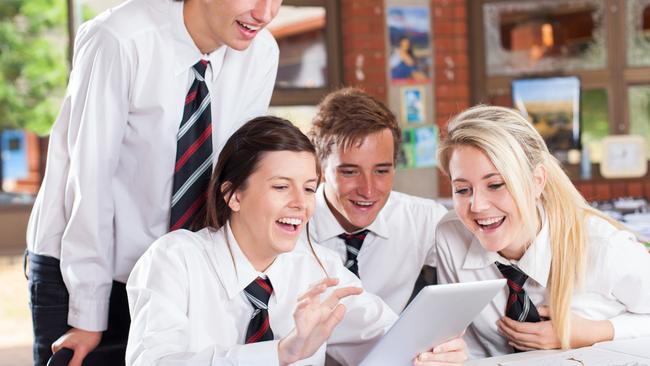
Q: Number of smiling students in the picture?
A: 4